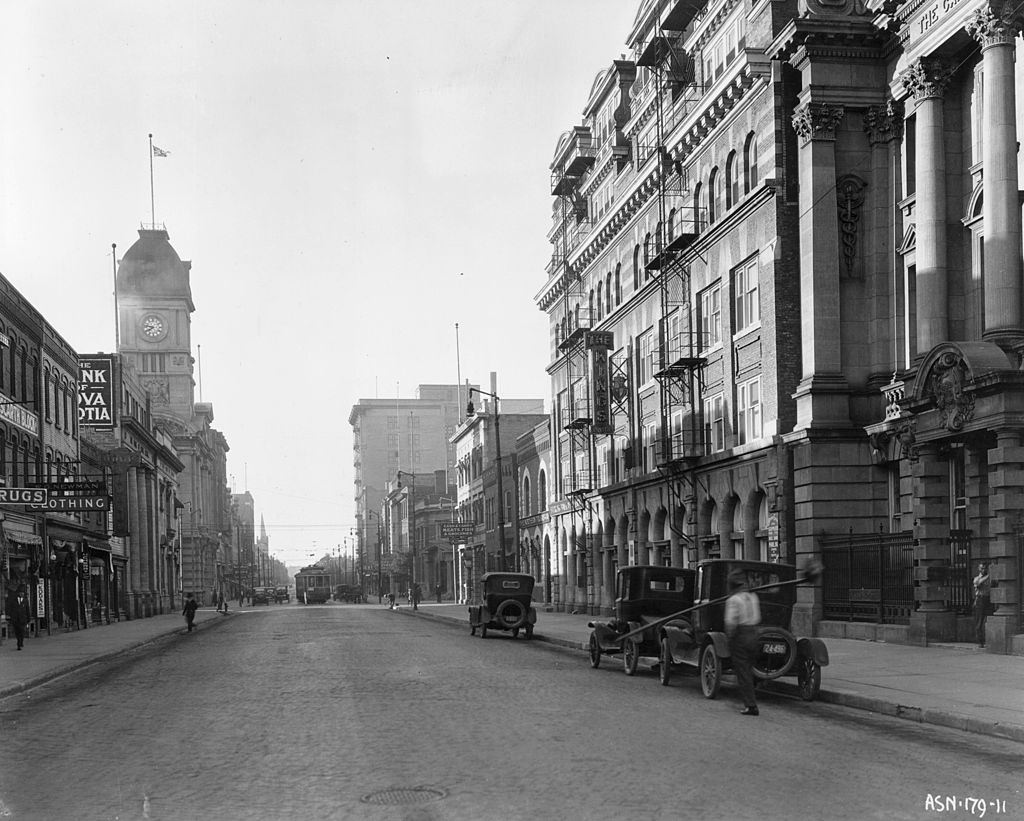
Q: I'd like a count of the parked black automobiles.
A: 3